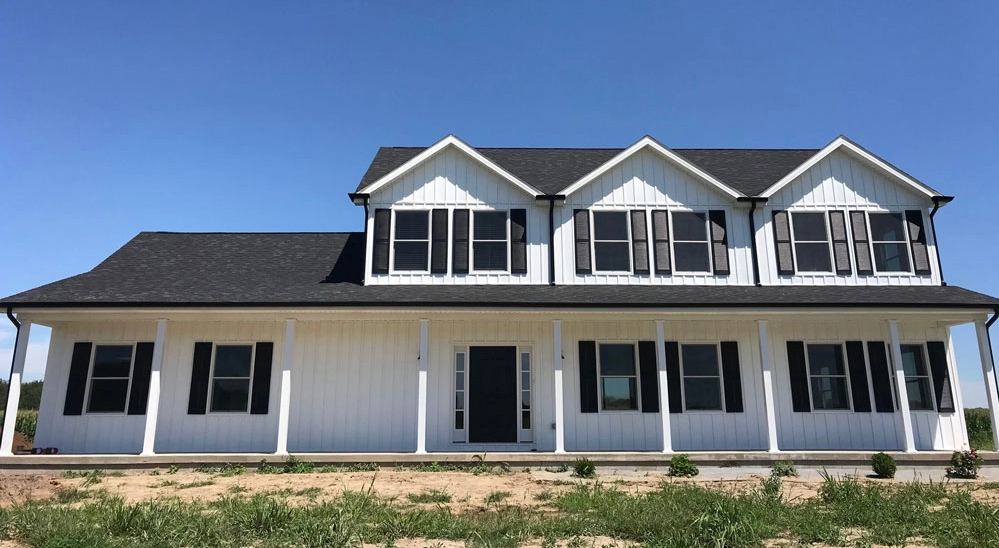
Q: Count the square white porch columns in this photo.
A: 9